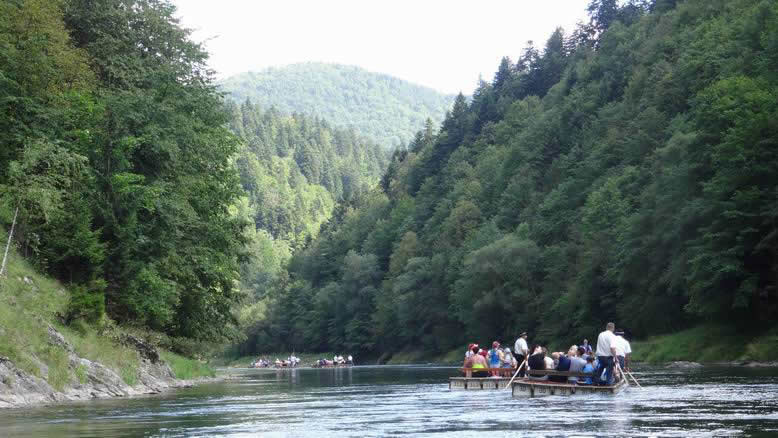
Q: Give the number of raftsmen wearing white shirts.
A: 3